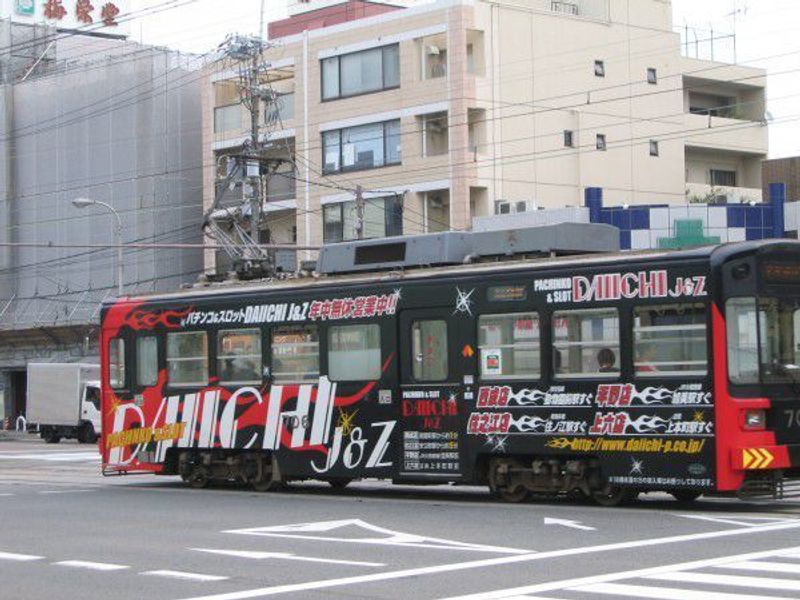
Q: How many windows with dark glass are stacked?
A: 3